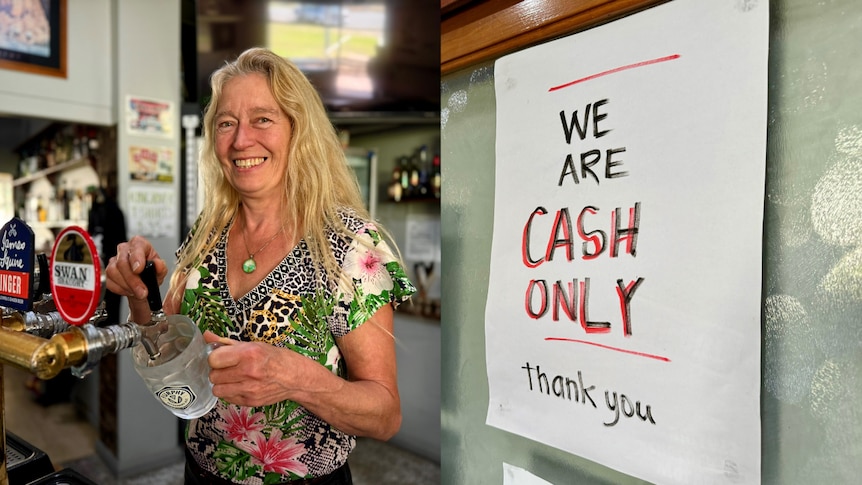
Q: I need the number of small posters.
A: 3